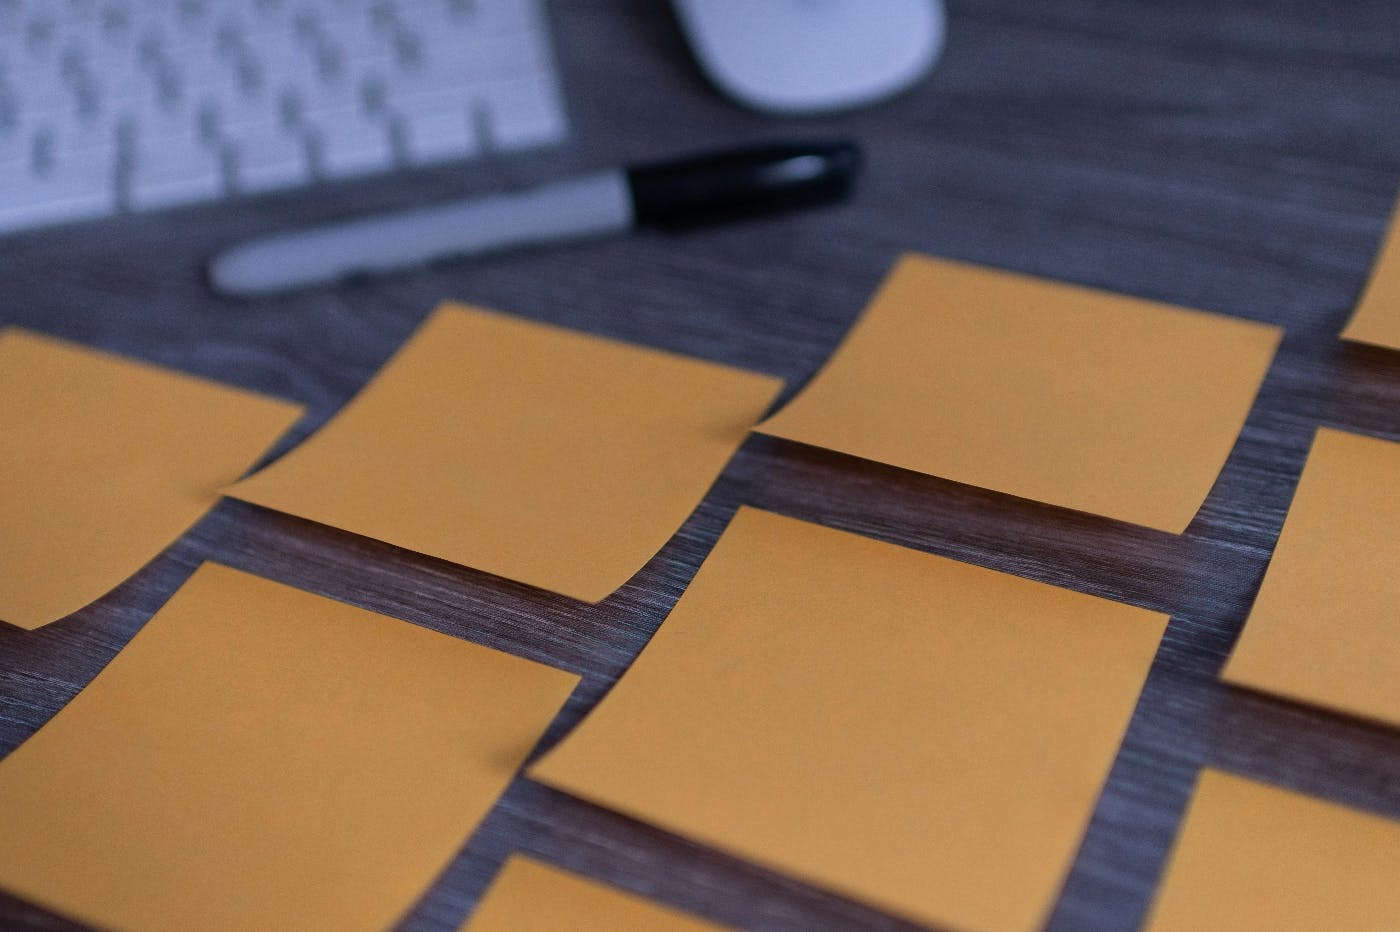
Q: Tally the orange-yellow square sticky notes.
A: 9